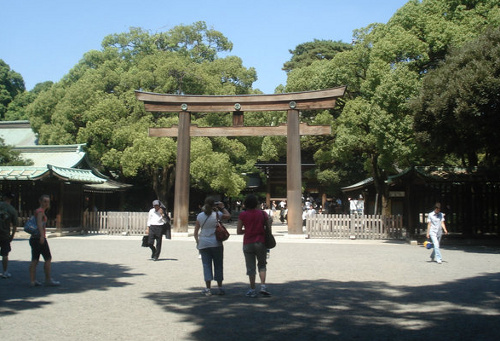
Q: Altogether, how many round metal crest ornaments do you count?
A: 3